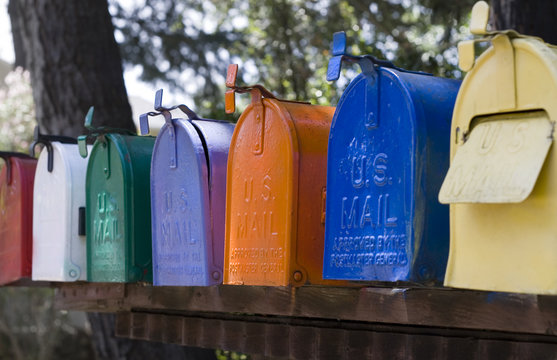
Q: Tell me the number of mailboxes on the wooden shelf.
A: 7